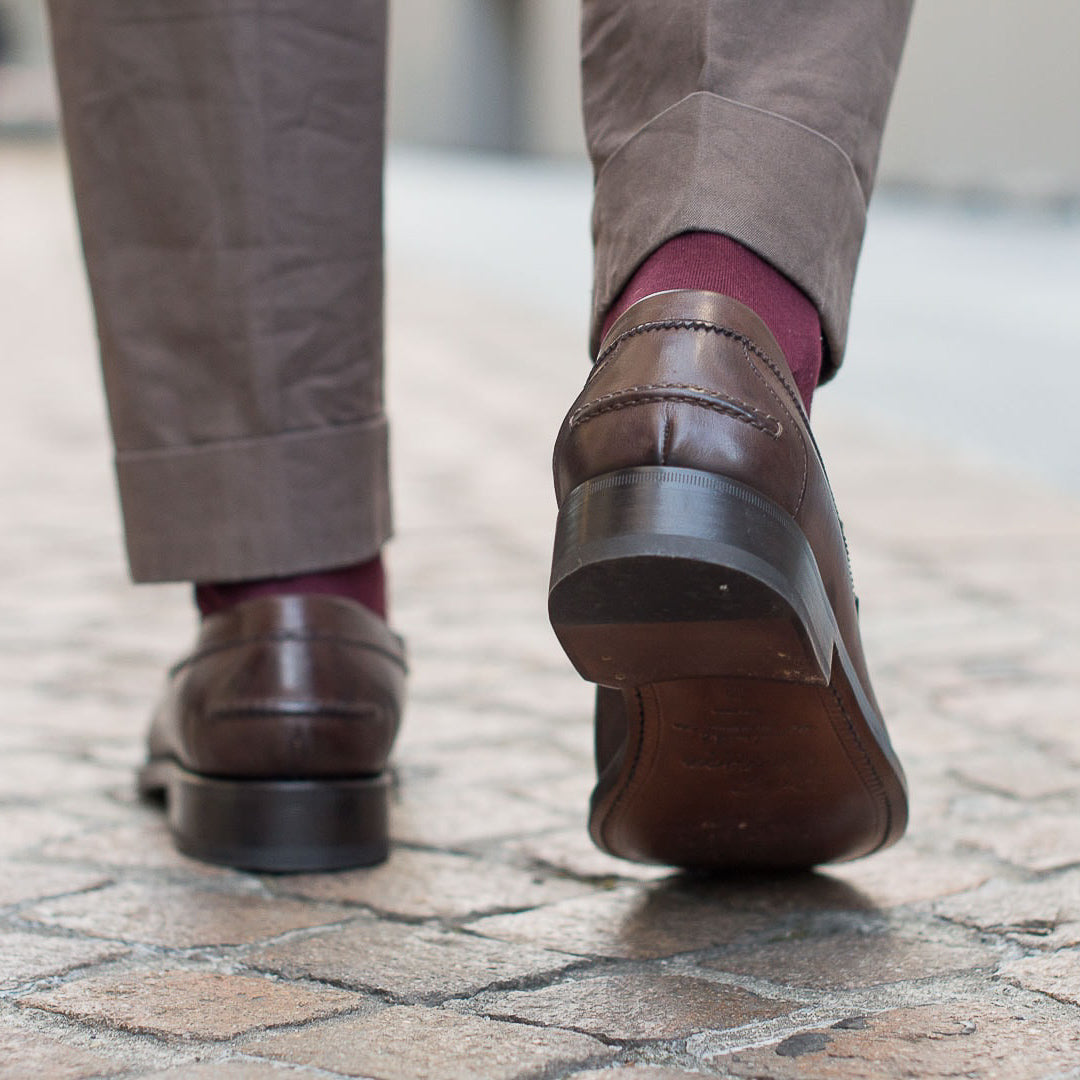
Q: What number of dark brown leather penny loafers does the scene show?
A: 2